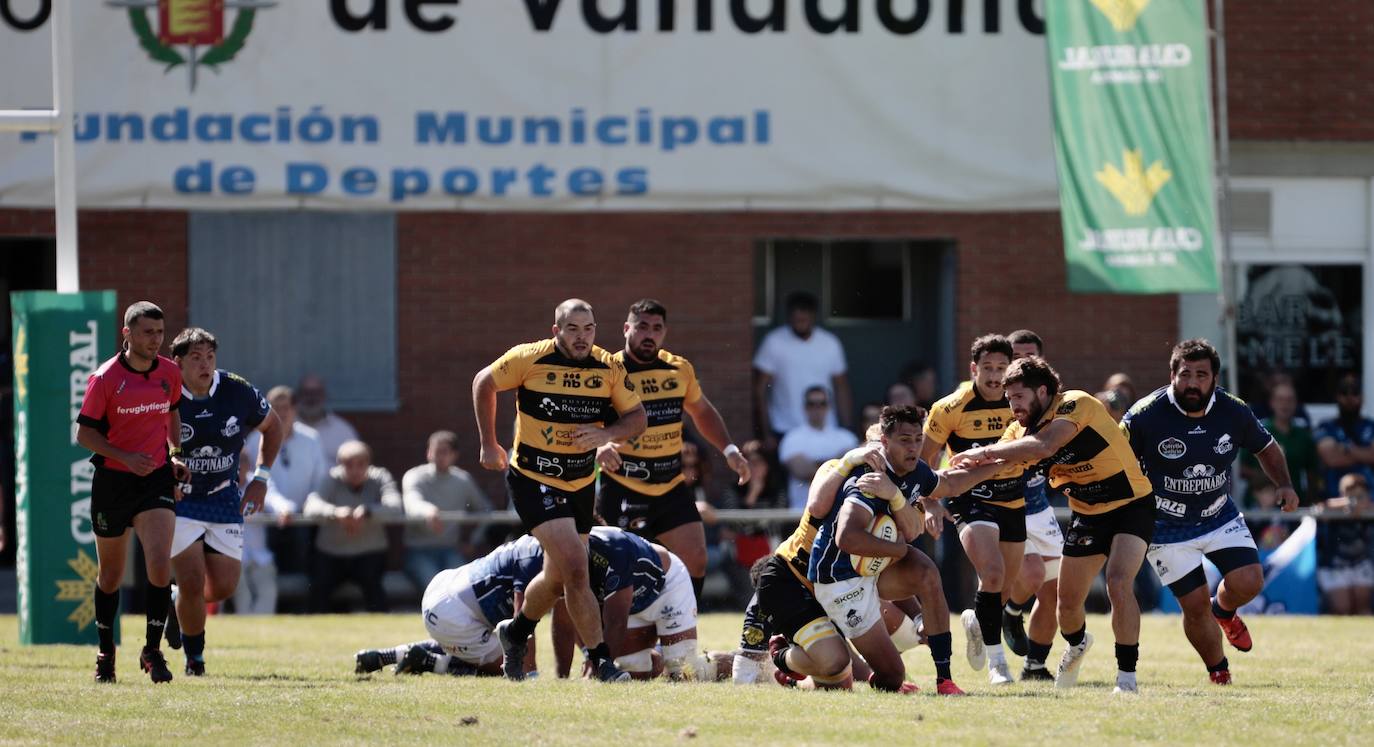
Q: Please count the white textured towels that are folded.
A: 0